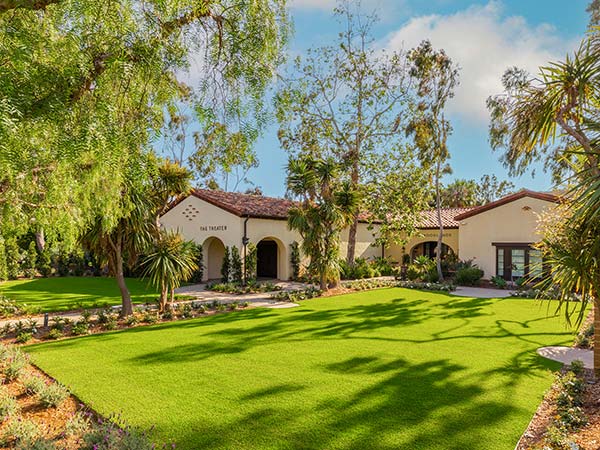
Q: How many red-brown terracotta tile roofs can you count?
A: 3